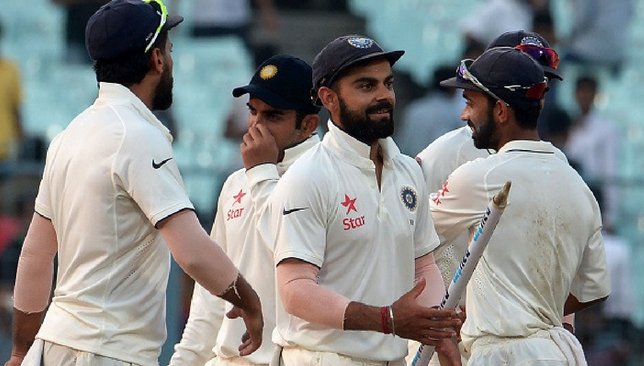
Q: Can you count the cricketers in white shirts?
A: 5